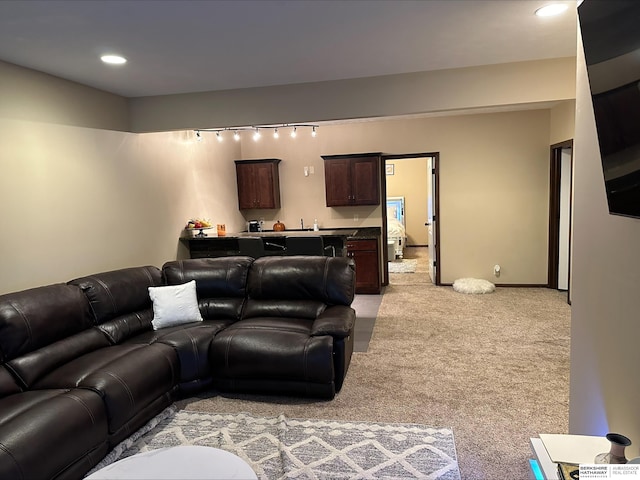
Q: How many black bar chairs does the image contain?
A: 2